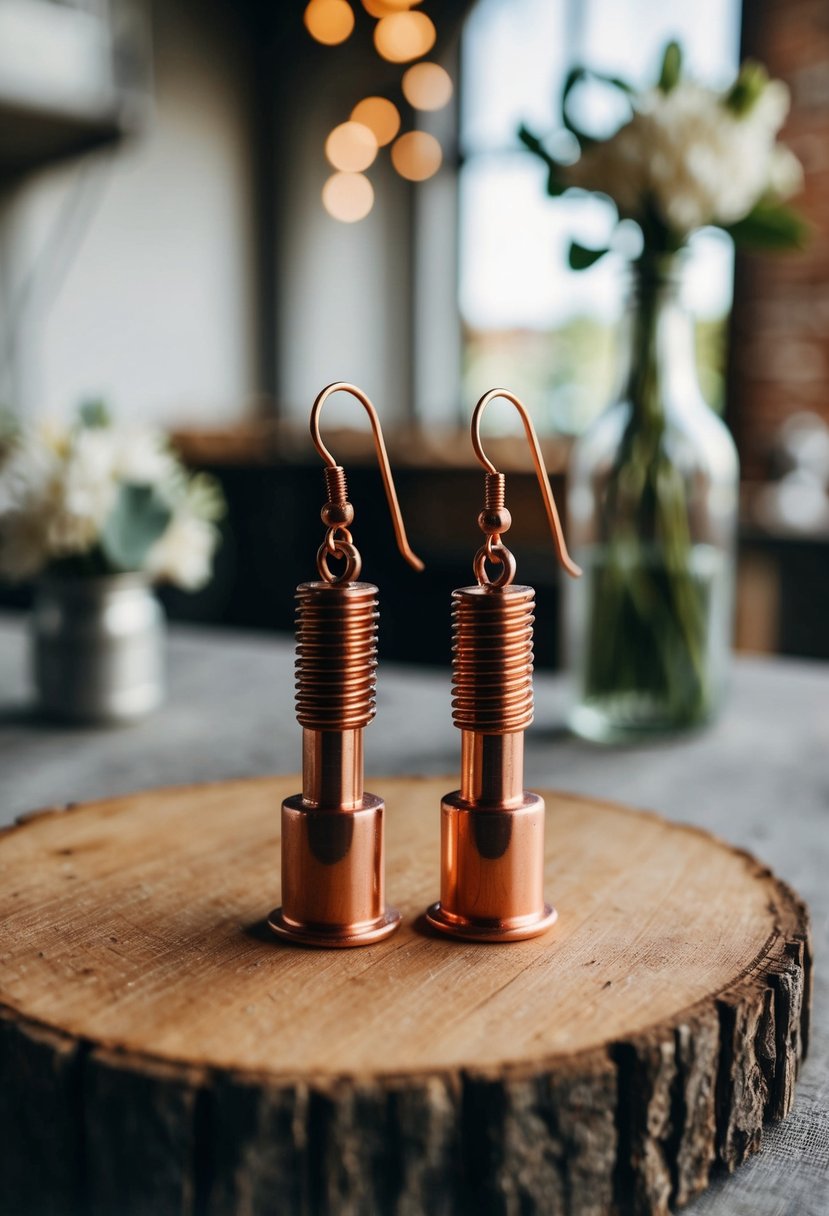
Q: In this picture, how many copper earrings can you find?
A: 2